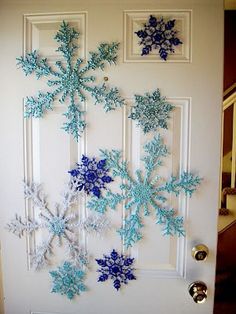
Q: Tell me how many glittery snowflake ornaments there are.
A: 8